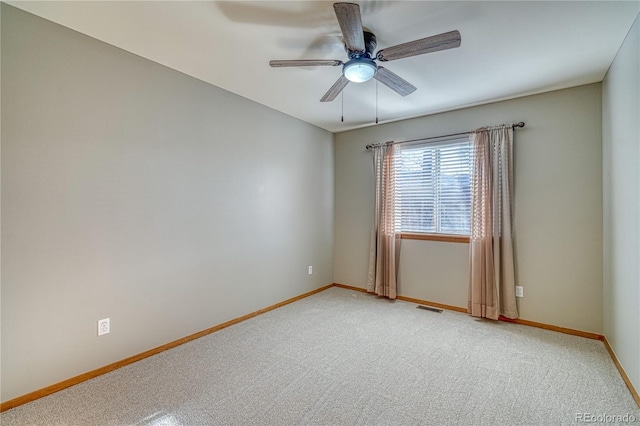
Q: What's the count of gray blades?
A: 5